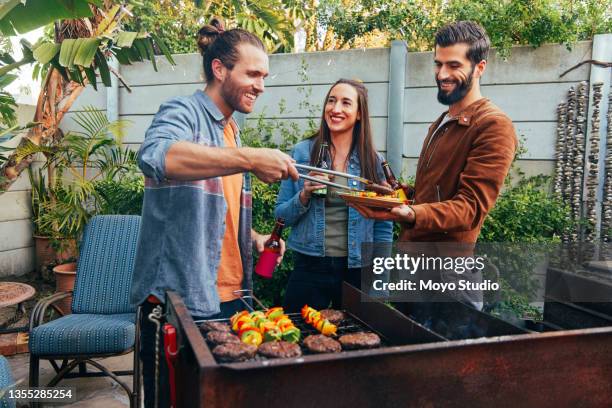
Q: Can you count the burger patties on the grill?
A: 7